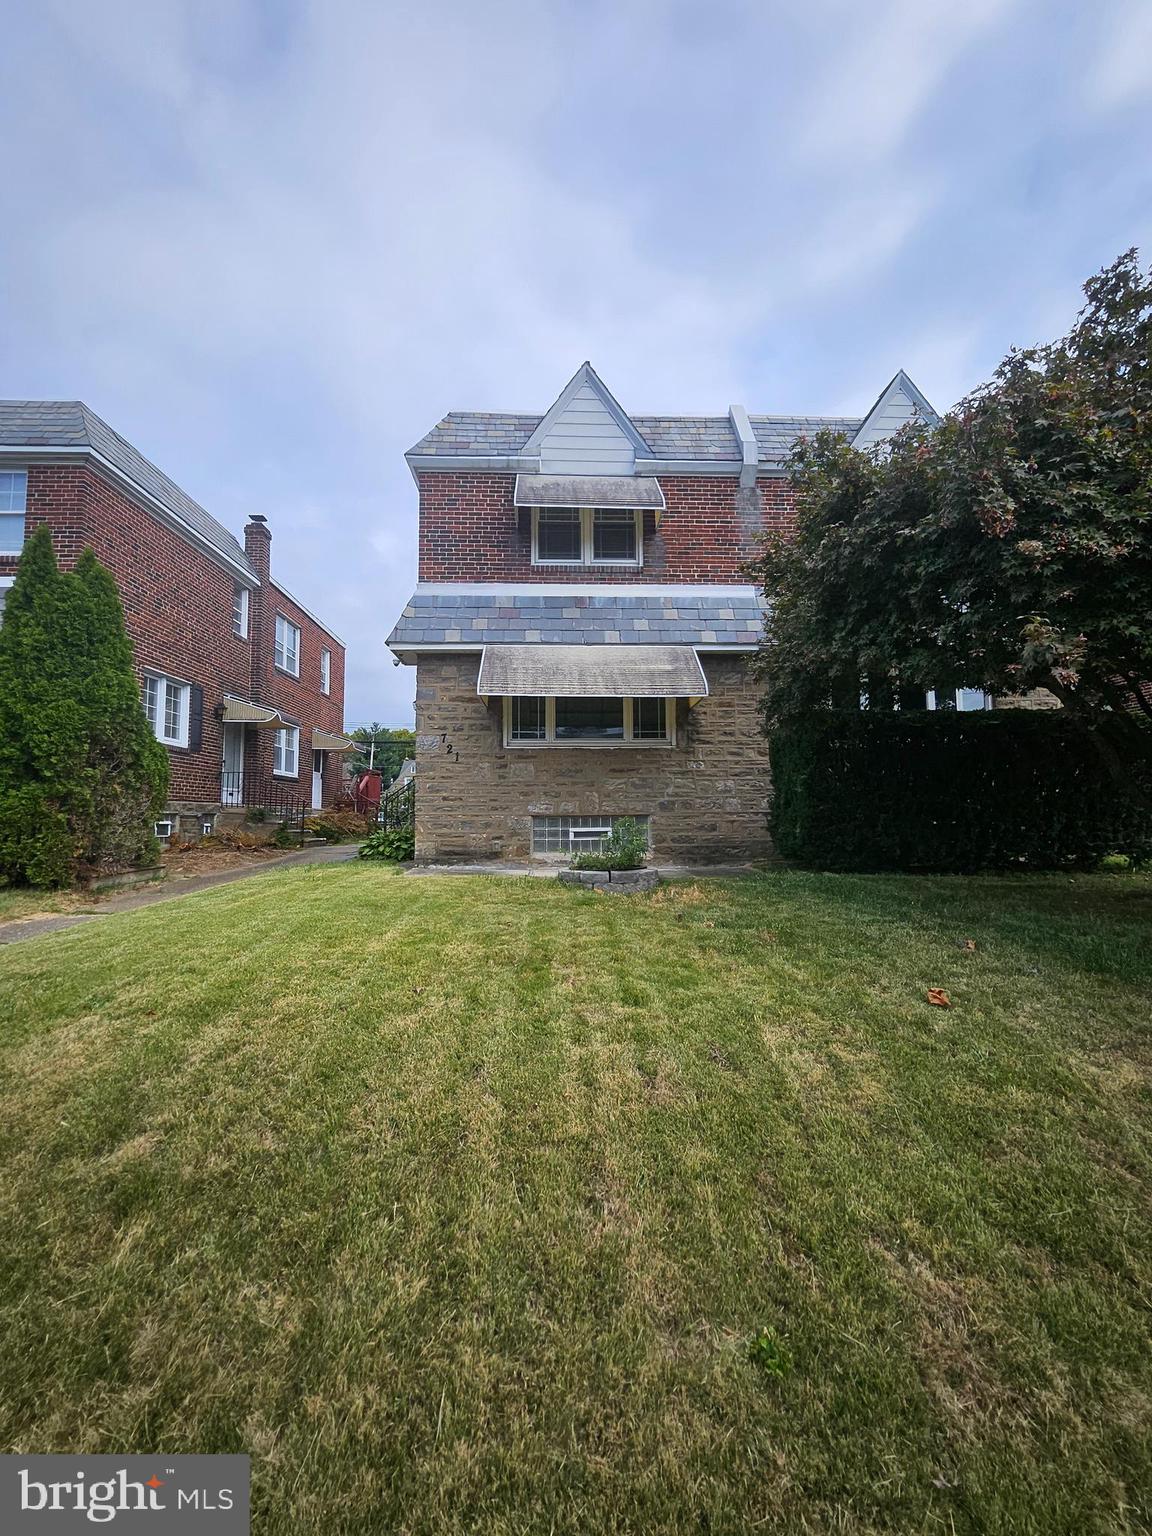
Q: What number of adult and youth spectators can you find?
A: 0